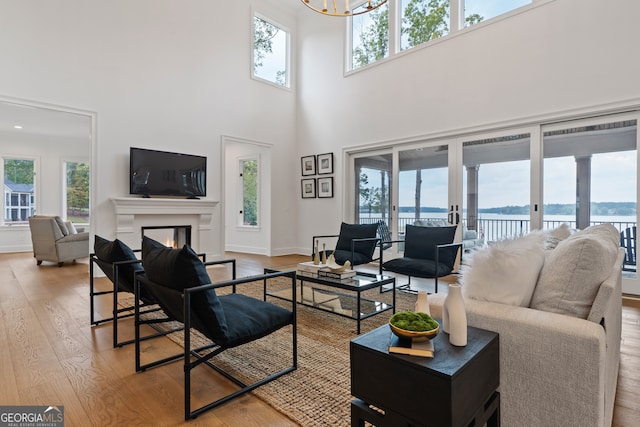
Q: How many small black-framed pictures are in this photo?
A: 4